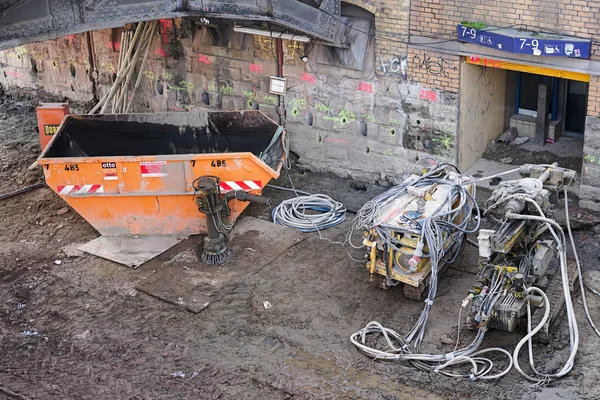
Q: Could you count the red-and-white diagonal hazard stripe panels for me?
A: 2